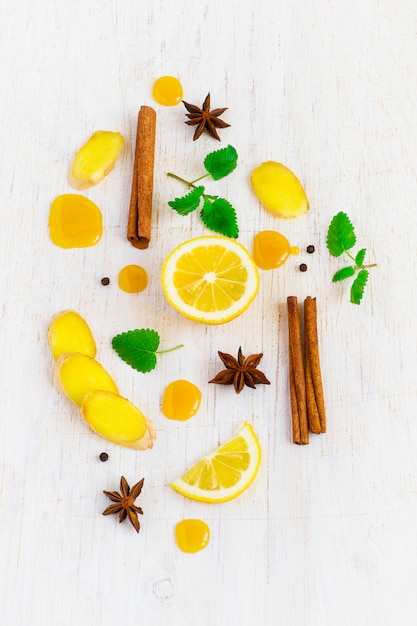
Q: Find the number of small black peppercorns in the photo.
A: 4